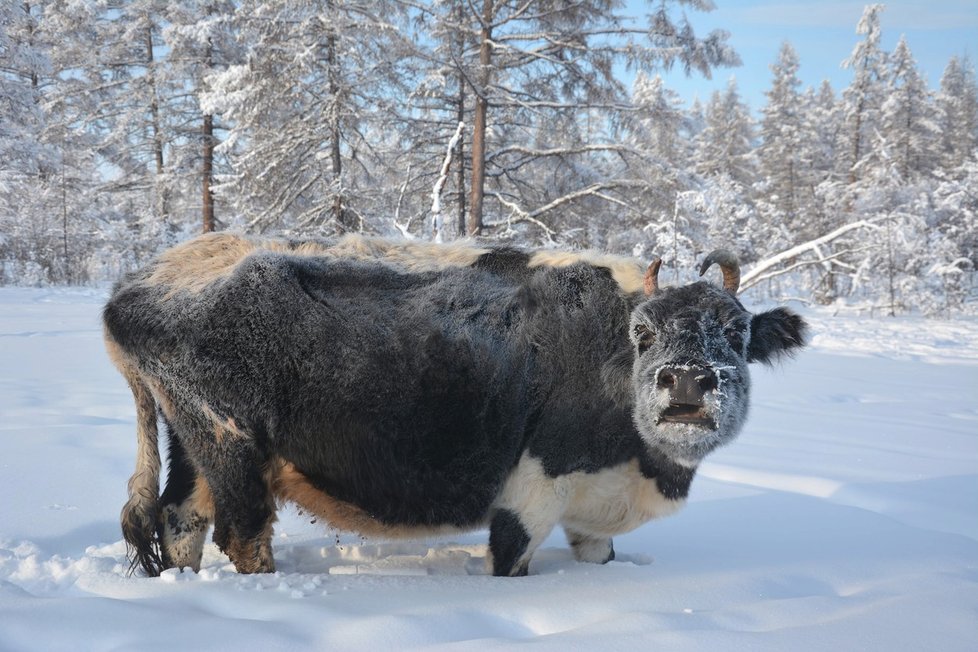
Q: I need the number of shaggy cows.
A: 1